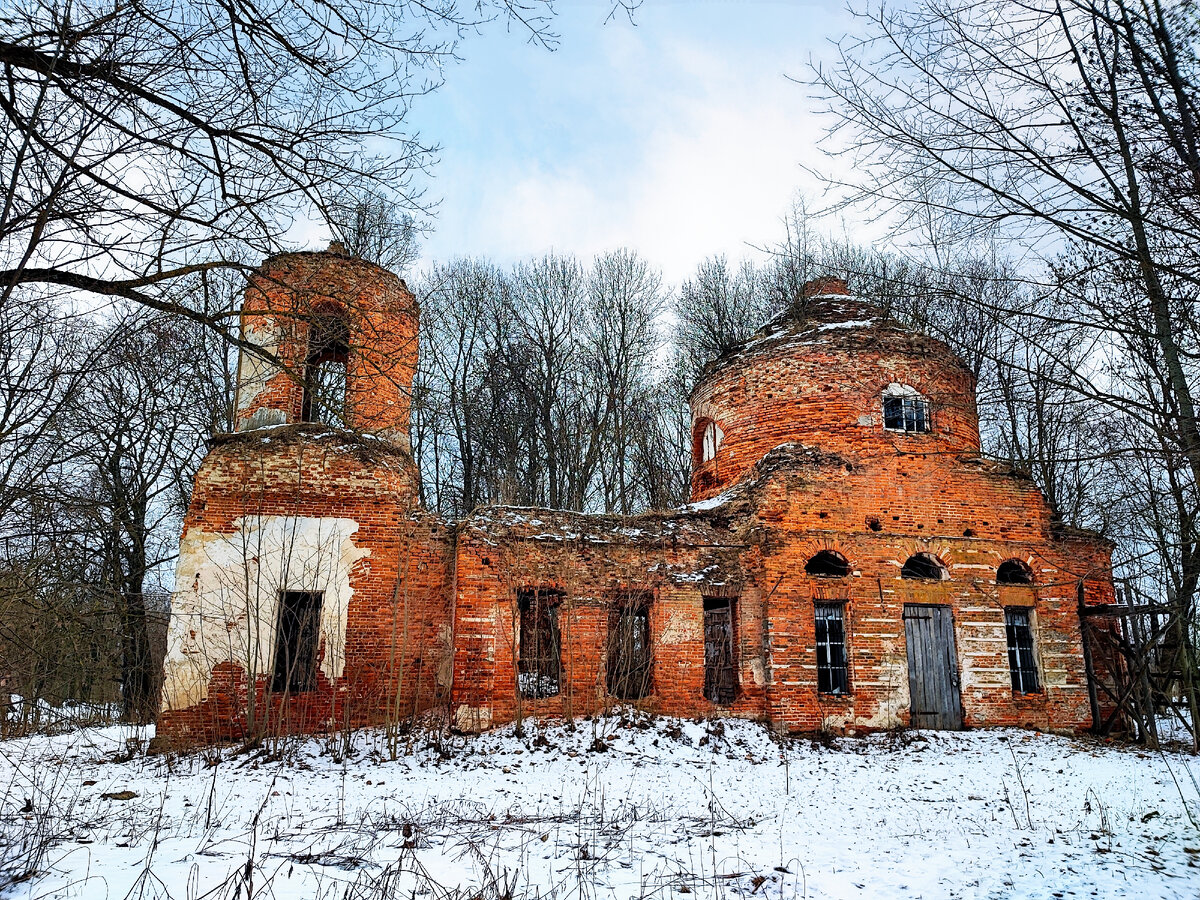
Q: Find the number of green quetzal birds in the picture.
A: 0